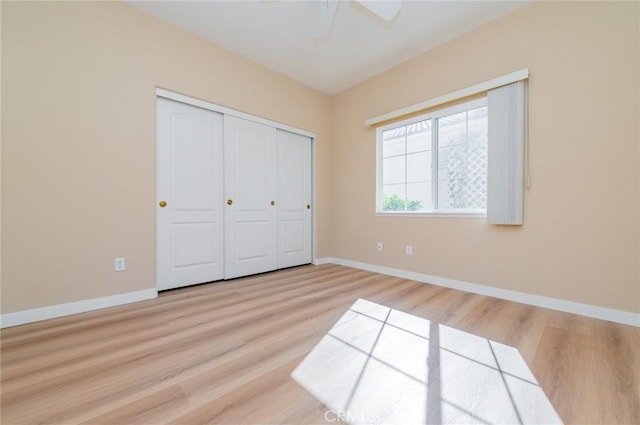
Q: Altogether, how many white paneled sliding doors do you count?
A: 3